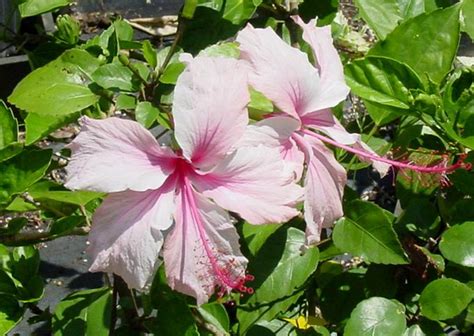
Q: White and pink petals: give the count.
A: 10